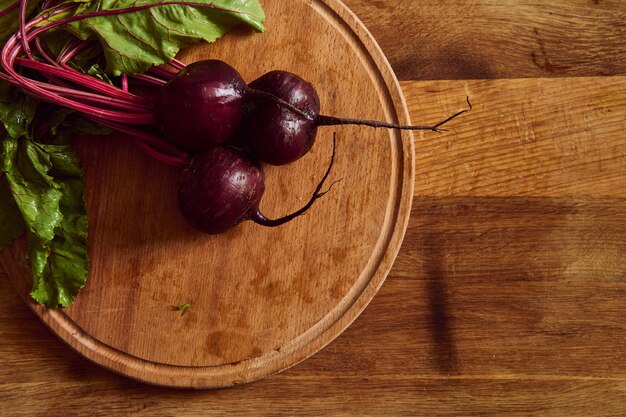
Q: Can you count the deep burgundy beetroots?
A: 3